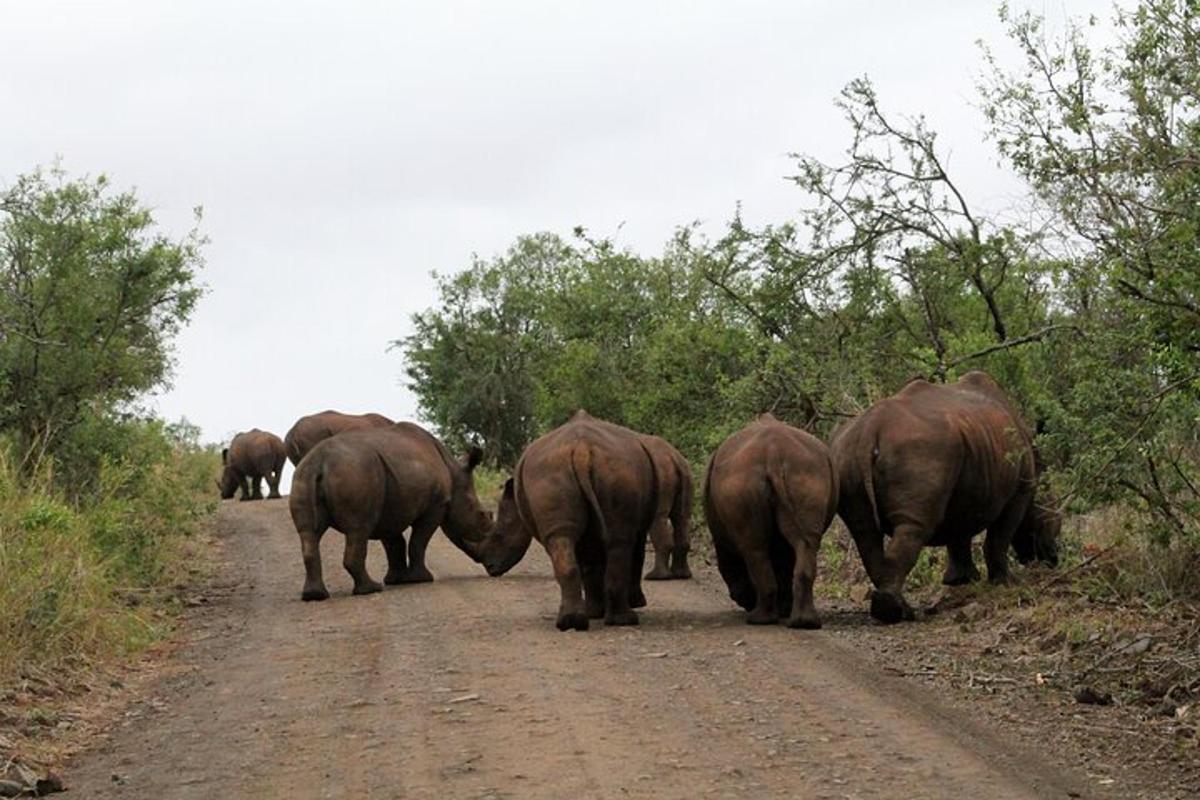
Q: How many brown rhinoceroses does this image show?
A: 7